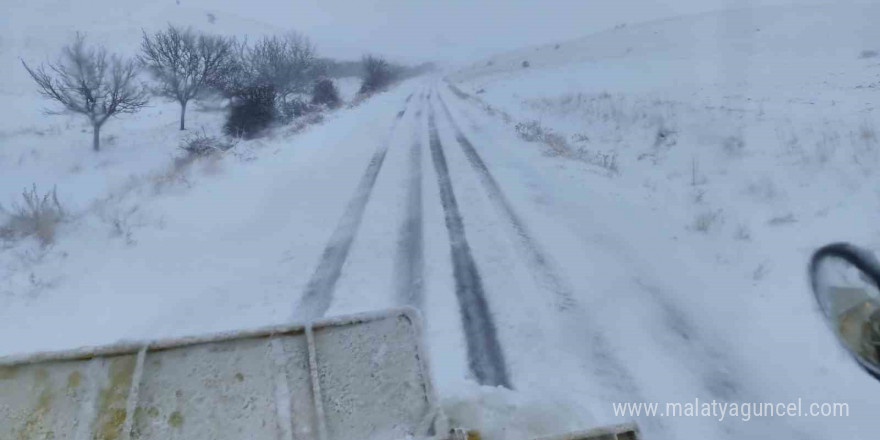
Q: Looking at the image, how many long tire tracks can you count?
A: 4